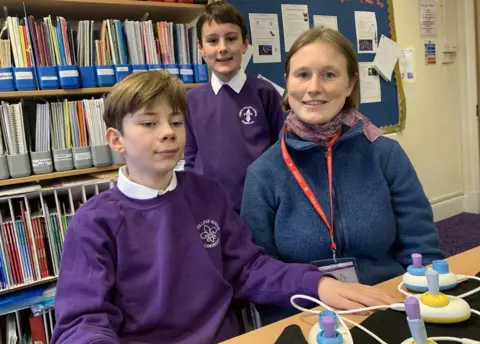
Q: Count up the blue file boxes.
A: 12